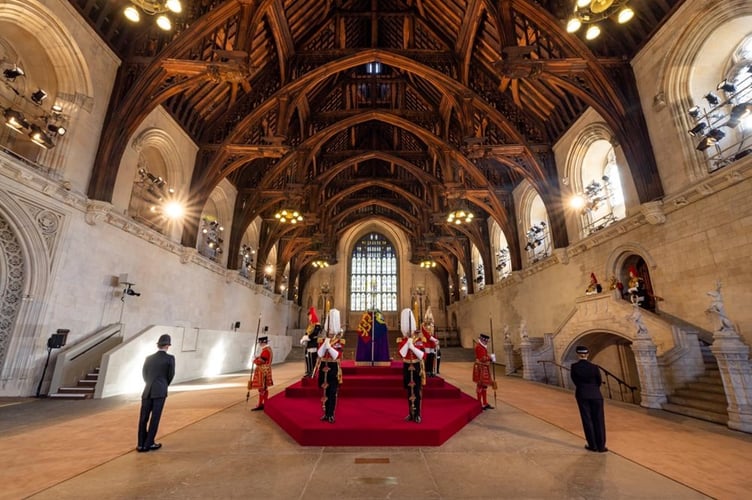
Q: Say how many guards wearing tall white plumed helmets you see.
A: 2